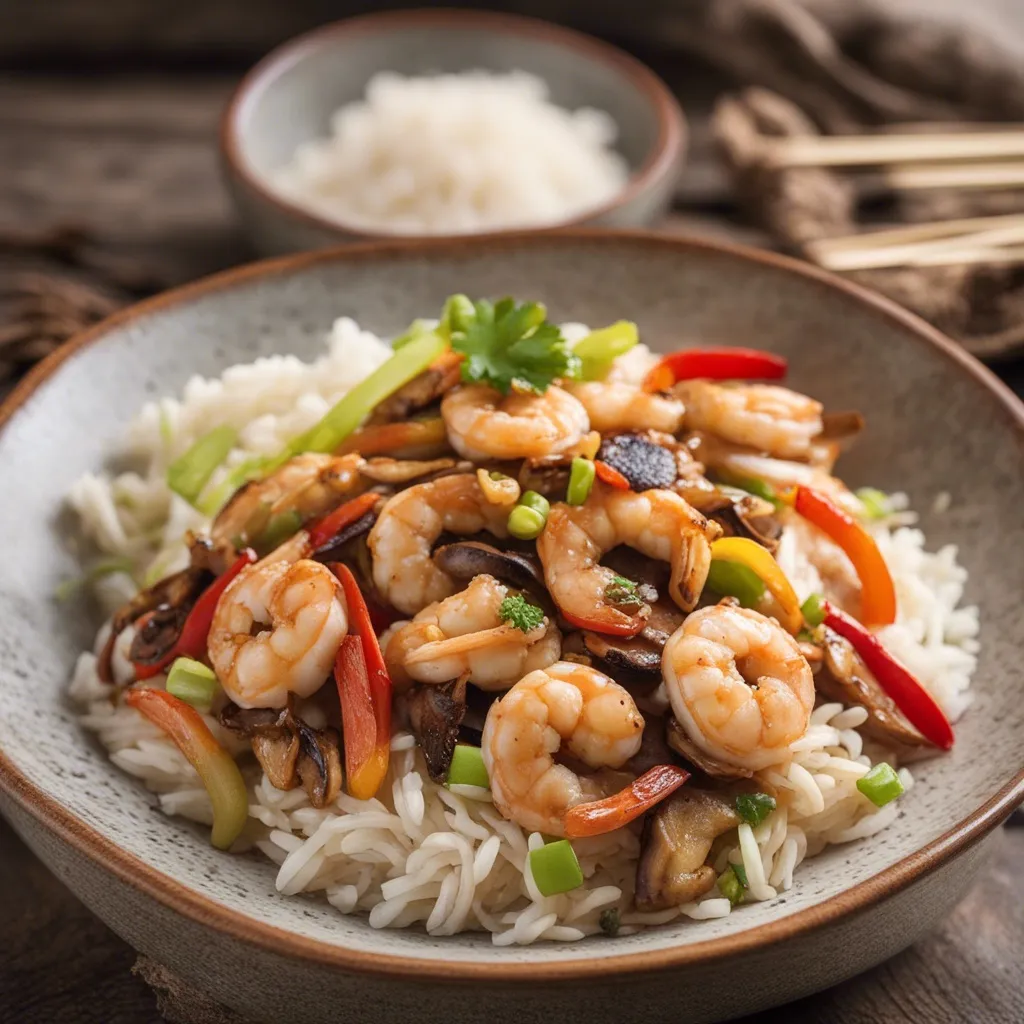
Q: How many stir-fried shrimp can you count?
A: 9